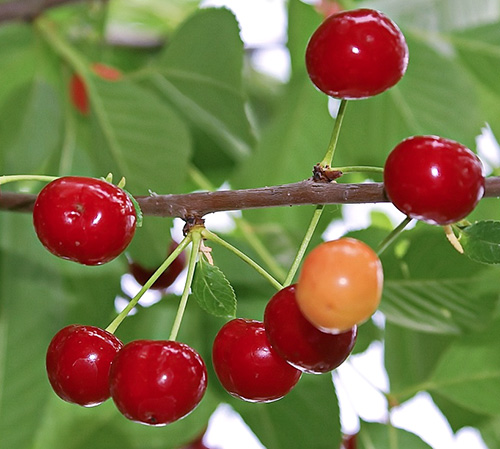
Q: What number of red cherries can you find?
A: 7